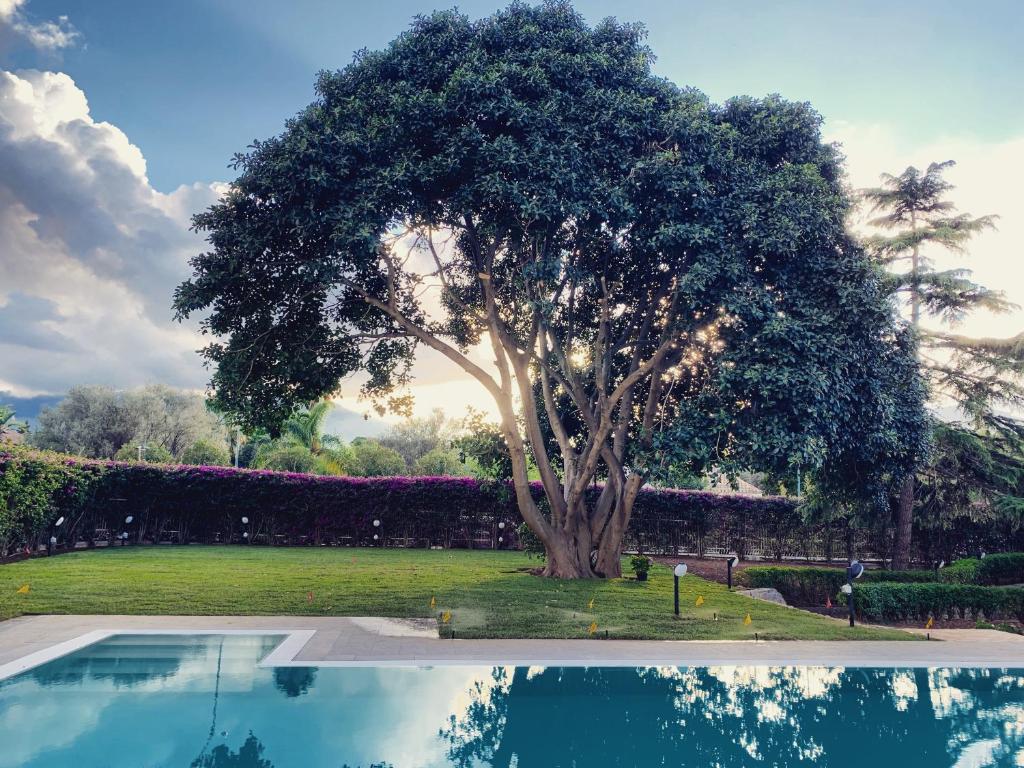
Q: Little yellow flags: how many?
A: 8